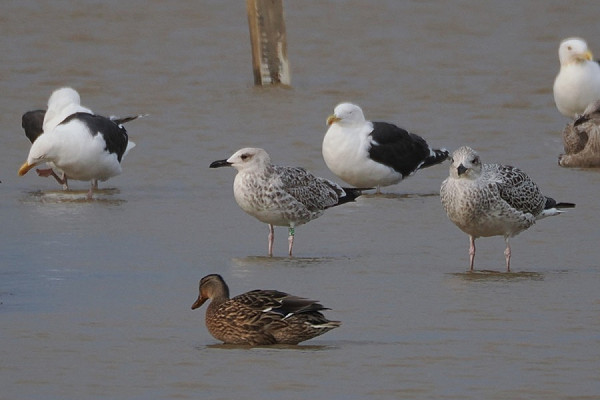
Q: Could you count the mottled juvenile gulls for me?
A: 2